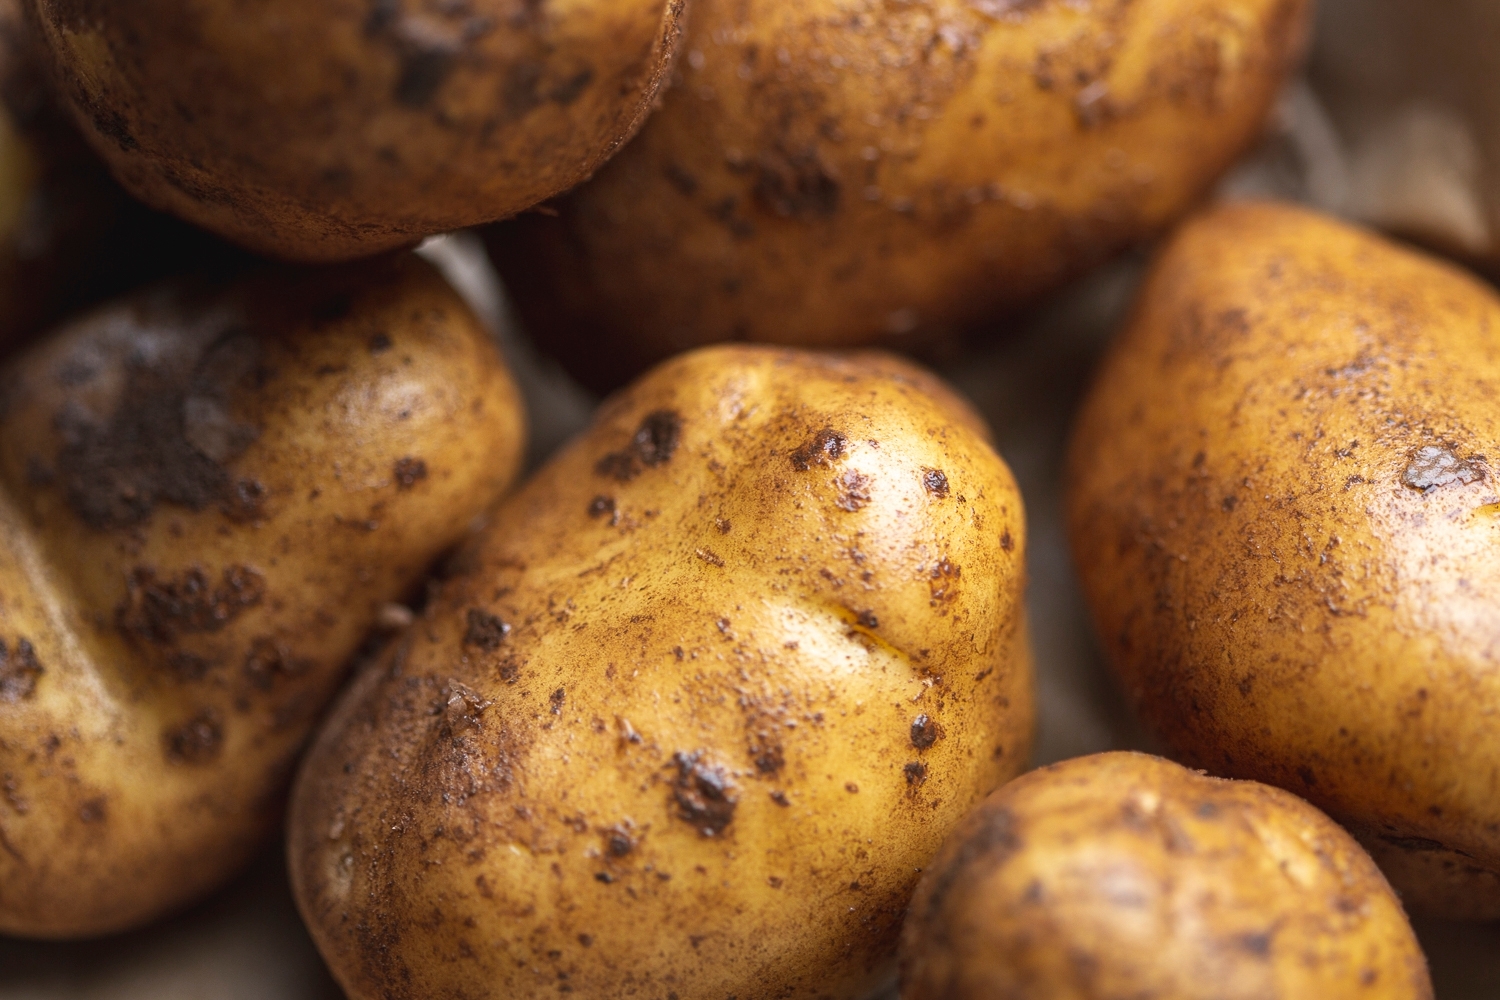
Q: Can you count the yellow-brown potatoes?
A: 6